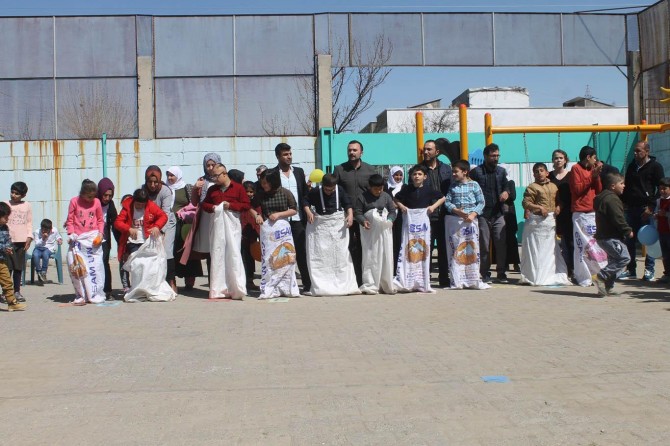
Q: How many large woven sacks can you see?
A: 10